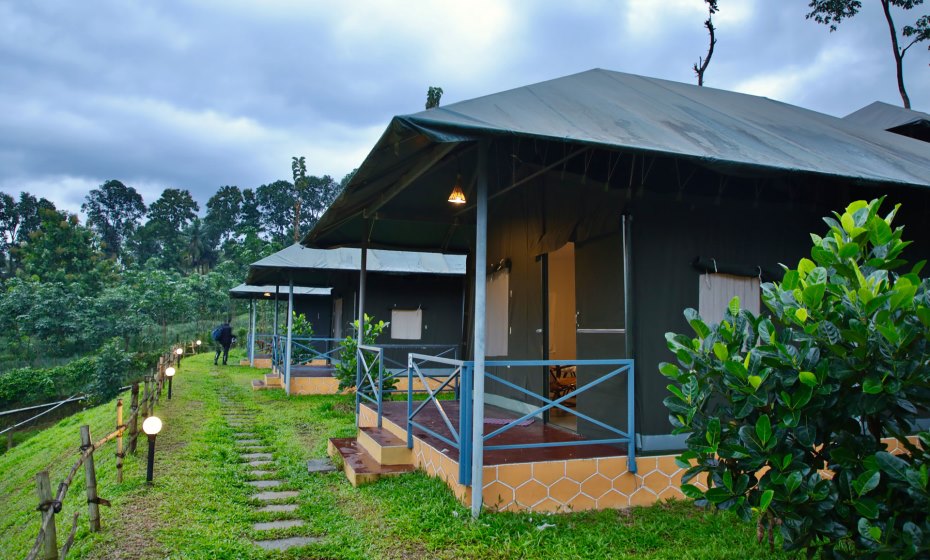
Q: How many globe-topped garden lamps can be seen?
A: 4